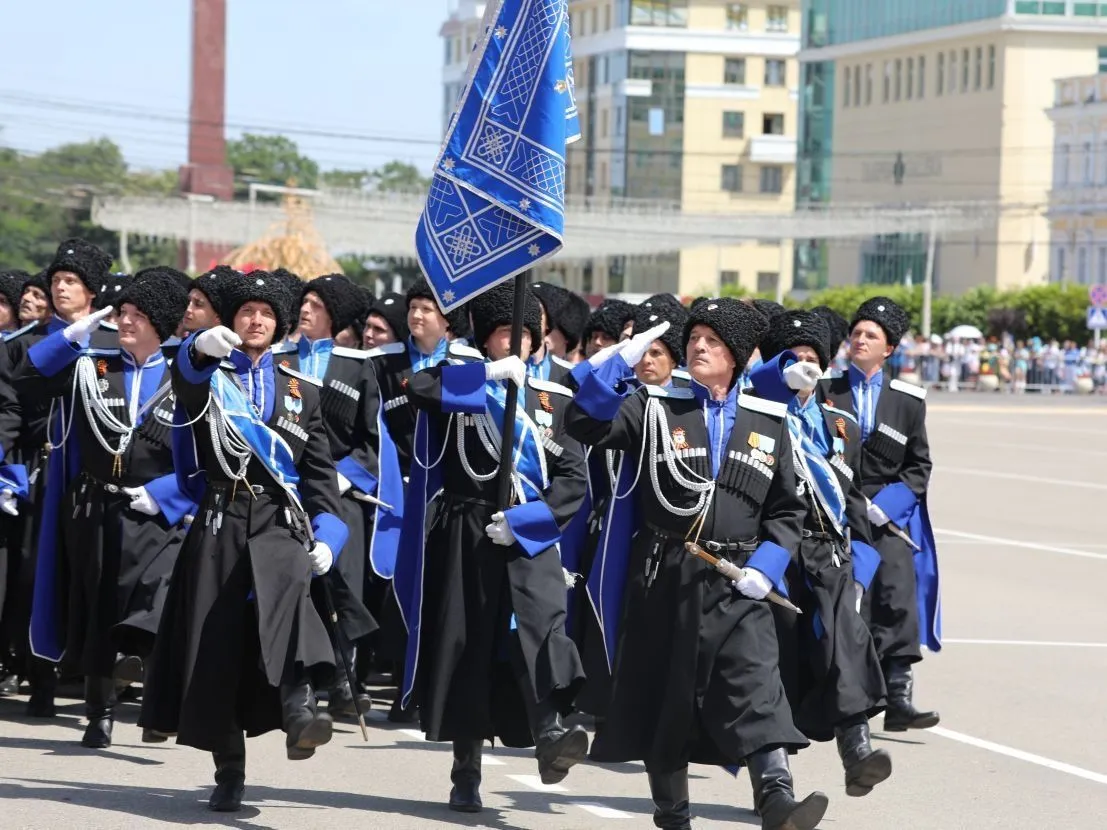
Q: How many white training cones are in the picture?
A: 0